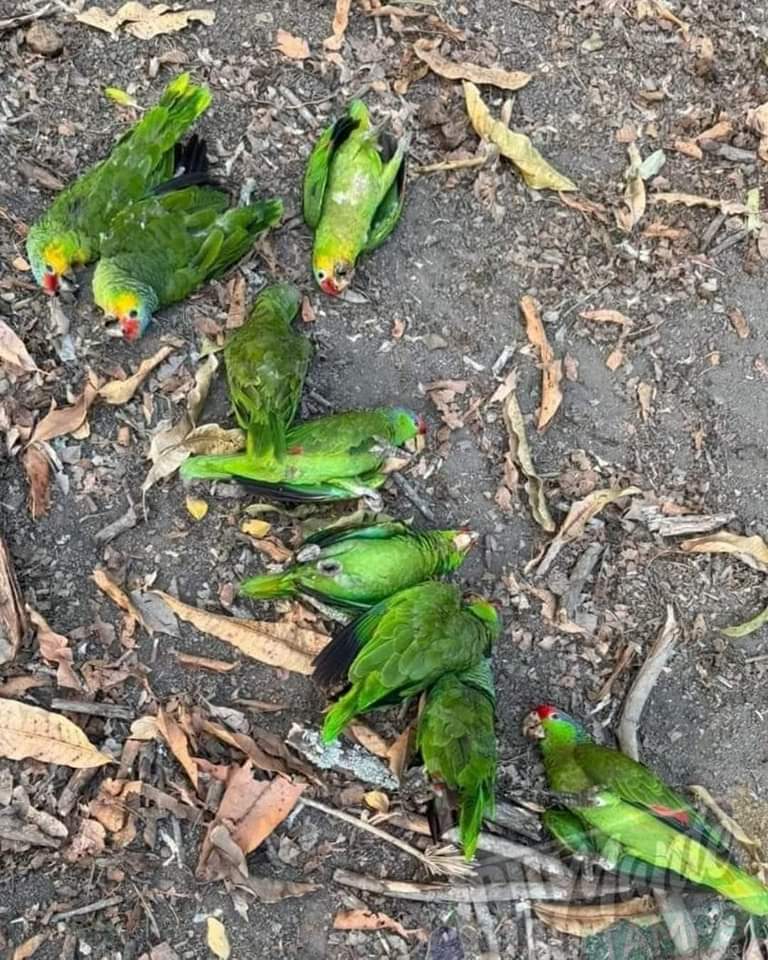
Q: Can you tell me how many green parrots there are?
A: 9